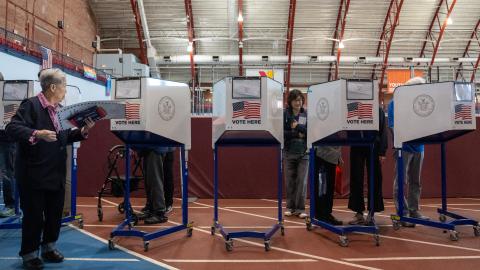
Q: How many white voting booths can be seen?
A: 5